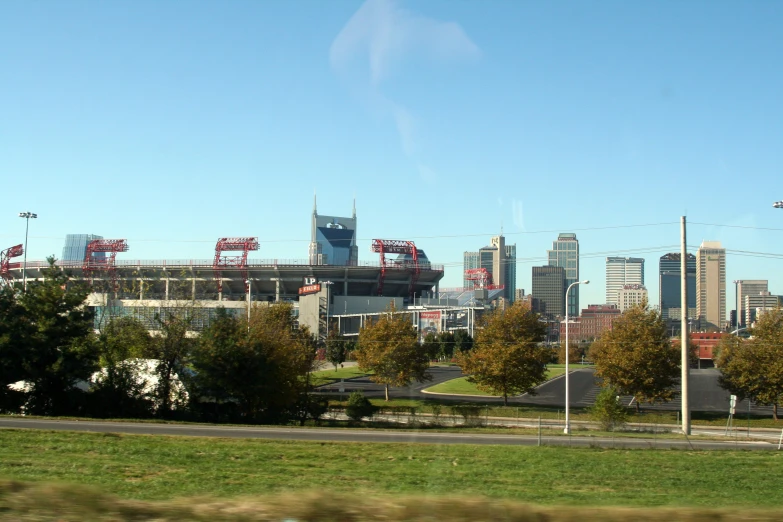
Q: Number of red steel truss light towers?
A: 5